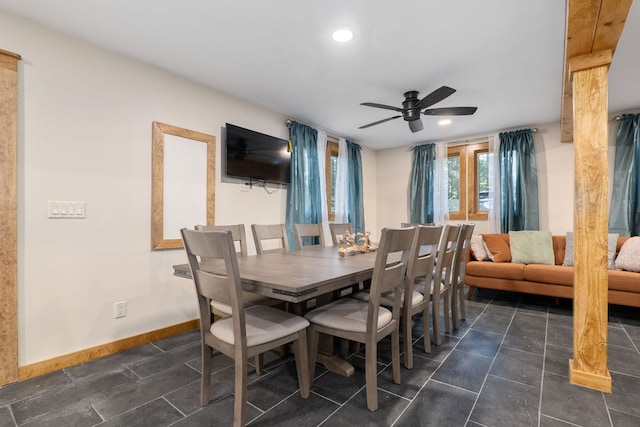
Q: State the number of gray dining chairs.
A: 10